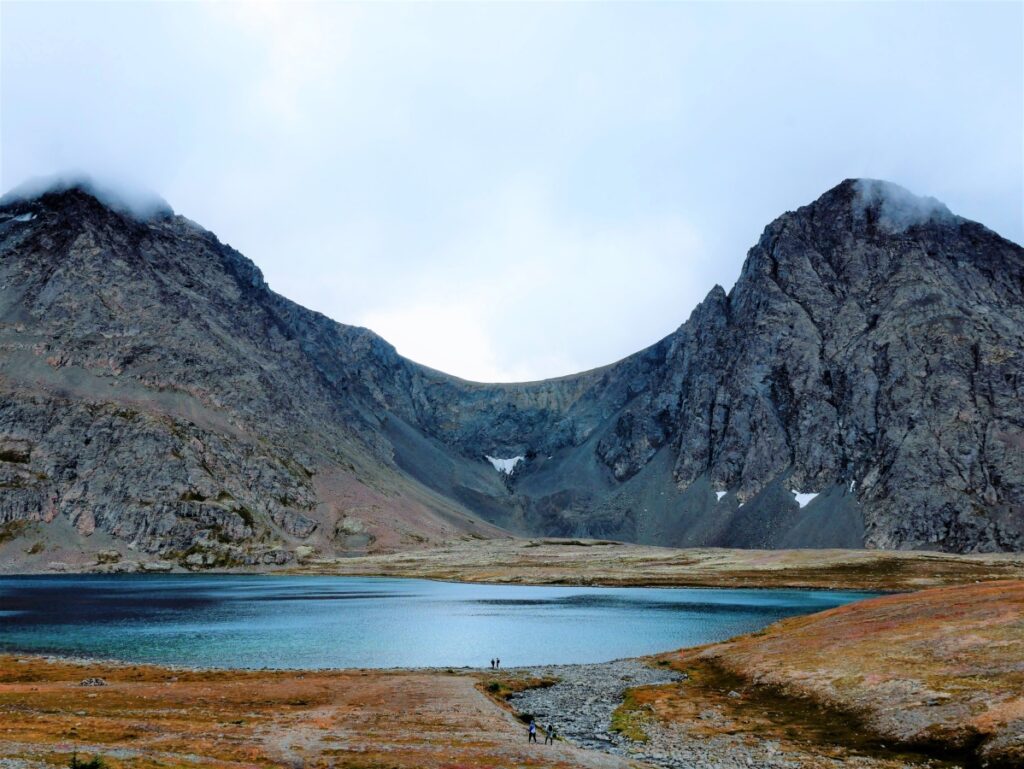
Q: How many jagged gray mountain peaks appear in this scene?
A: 2